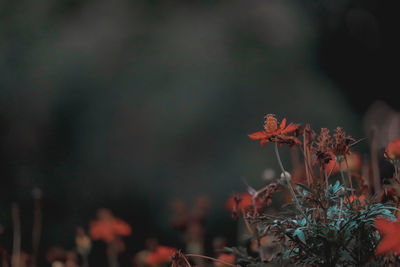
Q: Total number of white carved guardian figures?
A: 0